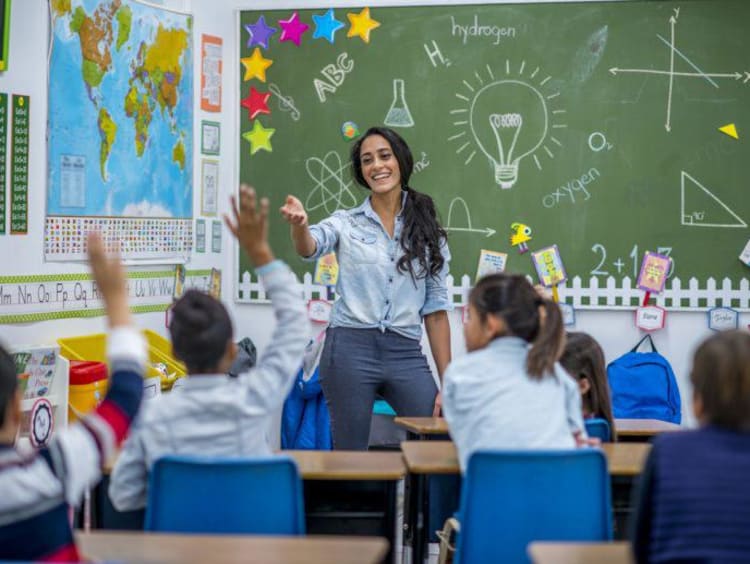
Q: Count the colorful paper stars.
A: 7